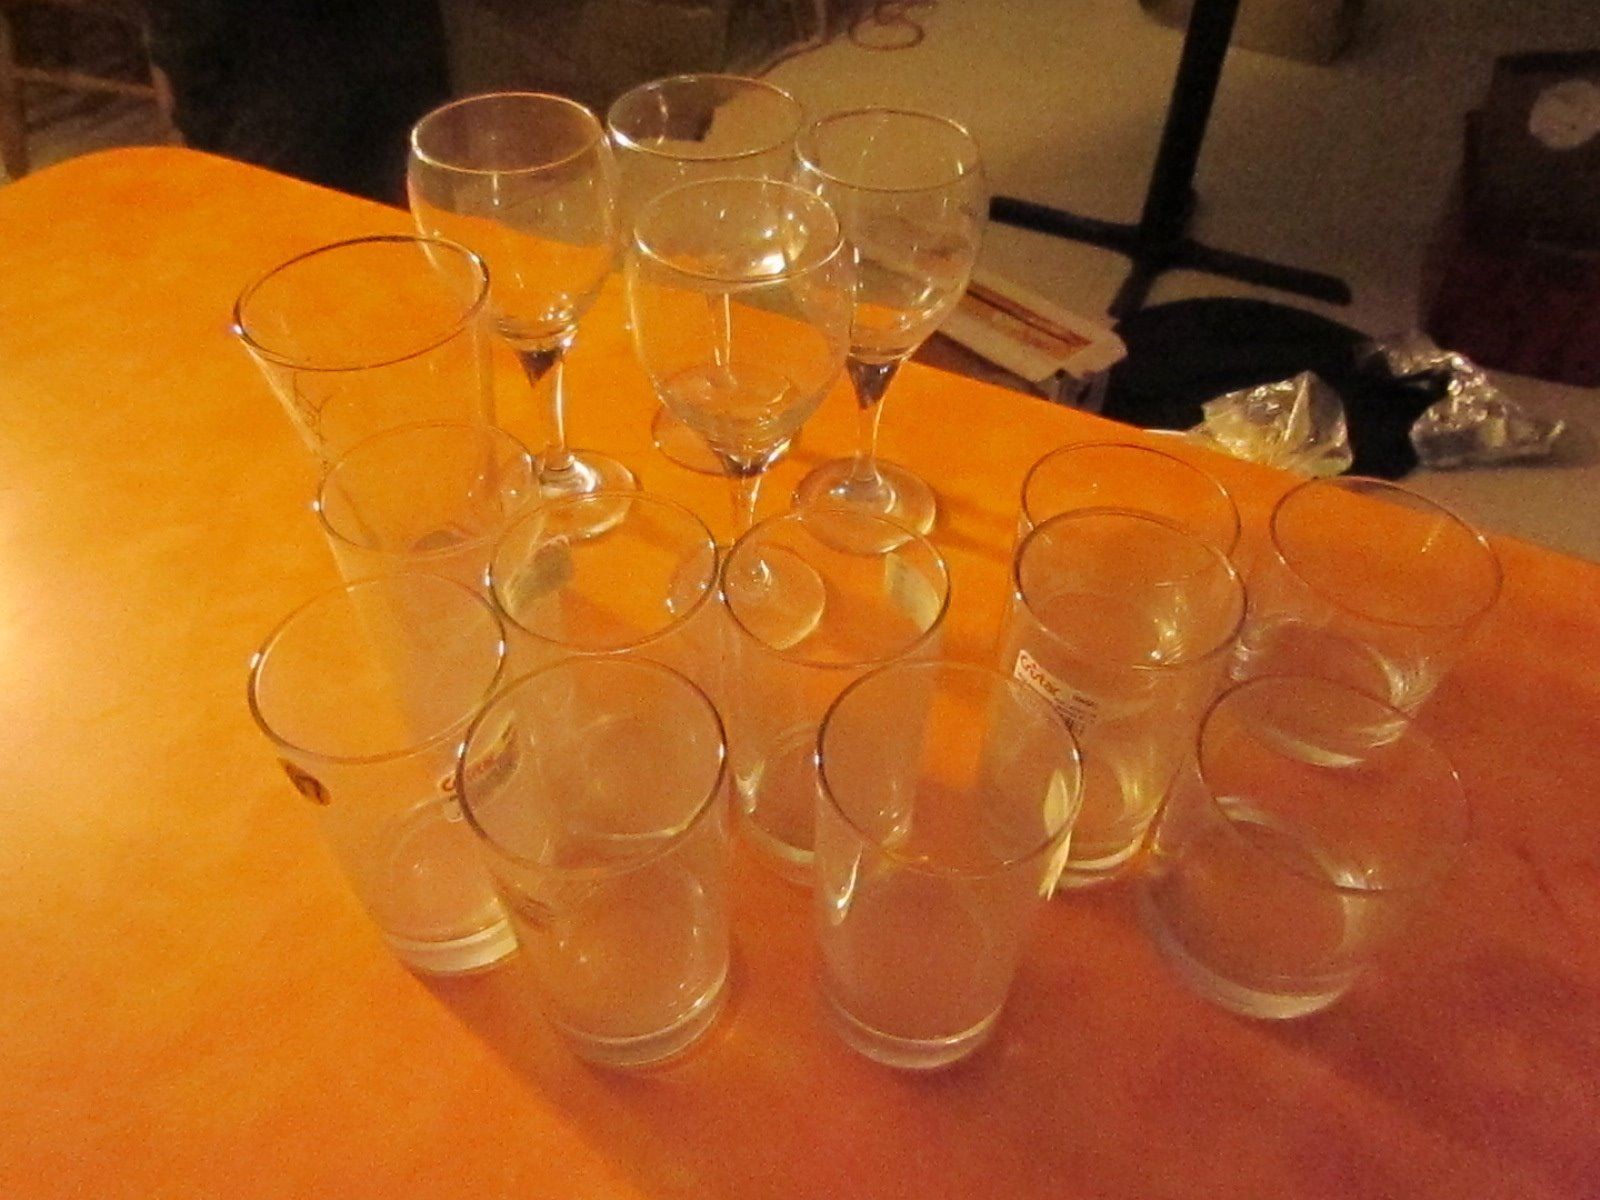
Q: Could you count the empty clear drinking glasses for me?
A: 15